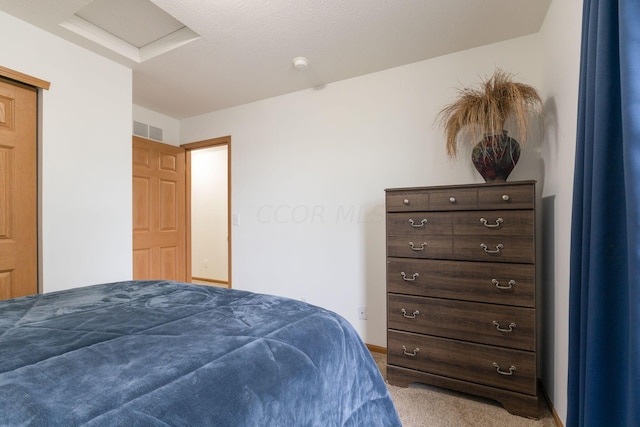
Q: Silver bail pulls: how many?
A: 10